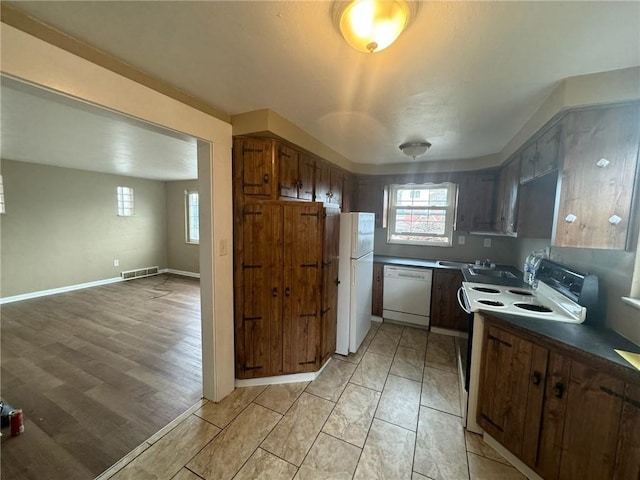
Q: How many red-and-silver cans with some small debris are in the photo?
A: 1